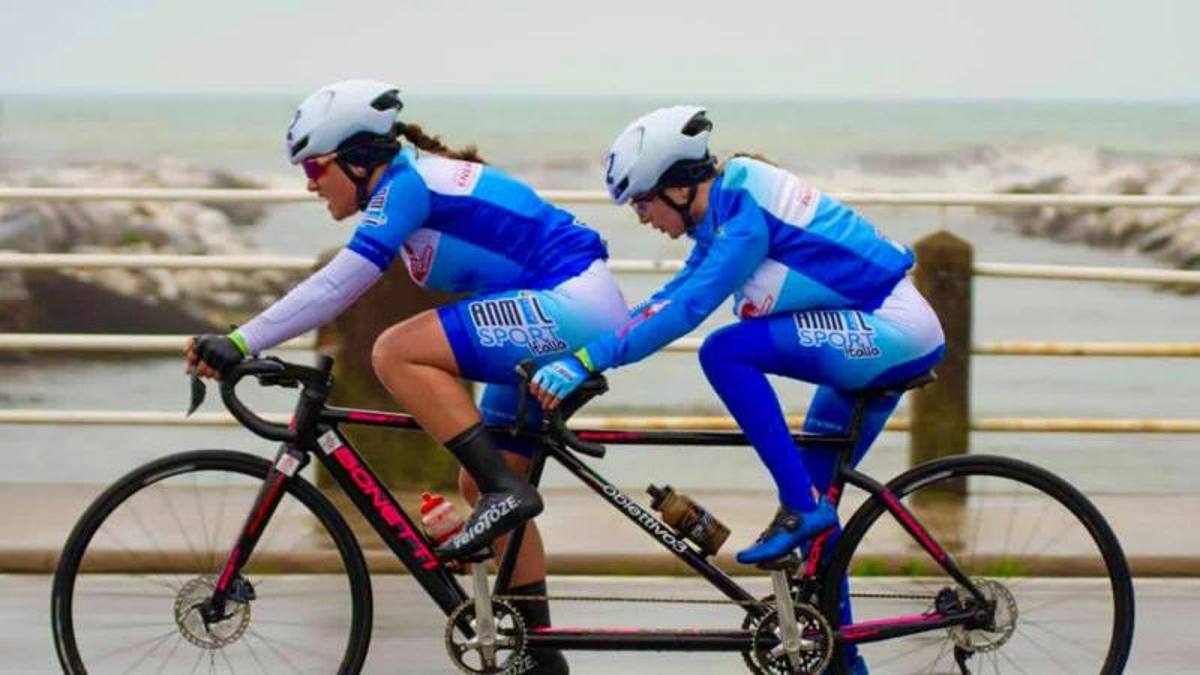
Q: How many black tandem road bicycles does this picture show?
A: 1